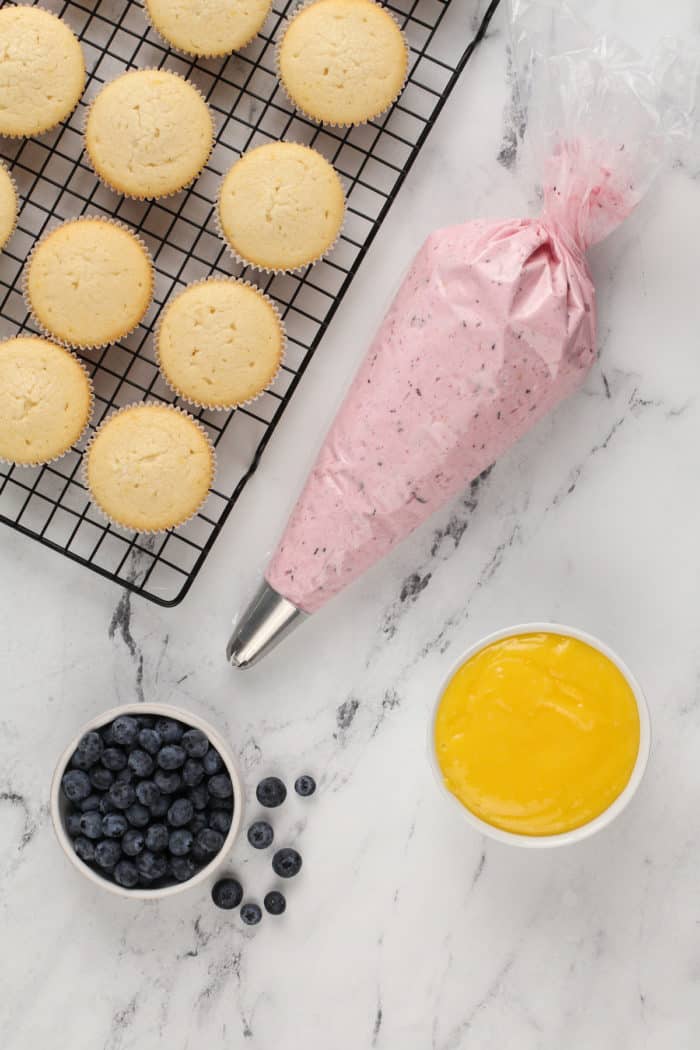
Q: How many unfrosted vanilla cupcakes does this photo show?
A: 10